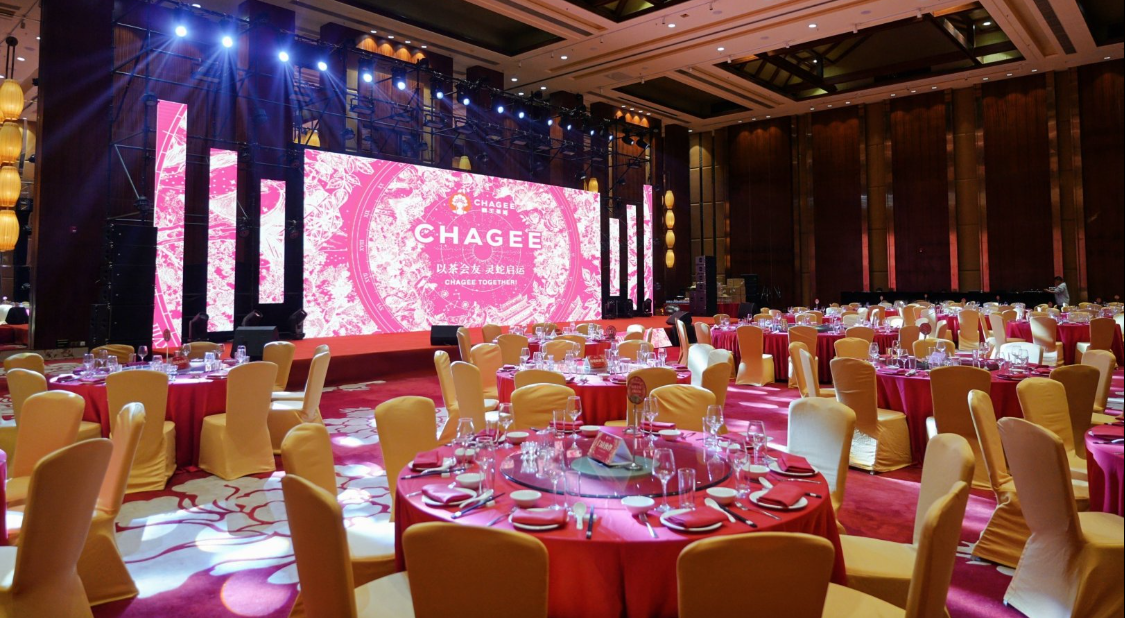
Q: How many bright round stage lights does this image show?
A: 14